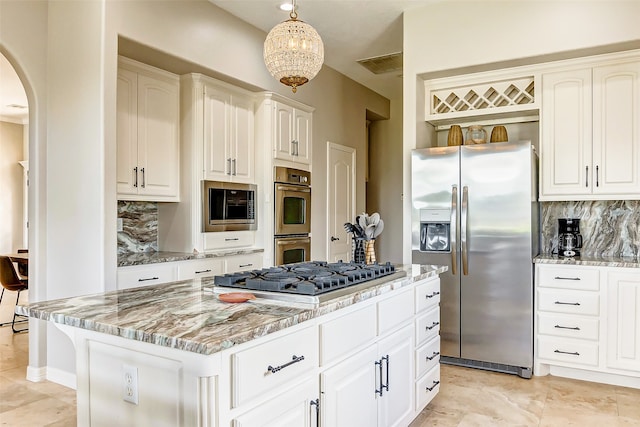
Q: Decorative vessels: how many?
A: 3